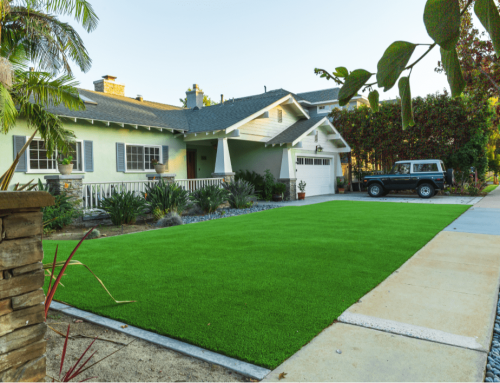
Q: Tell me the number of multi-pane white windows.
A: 2